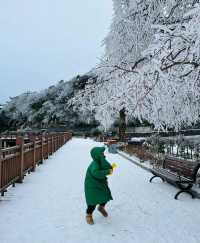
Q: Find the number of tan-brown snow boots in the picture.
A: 2